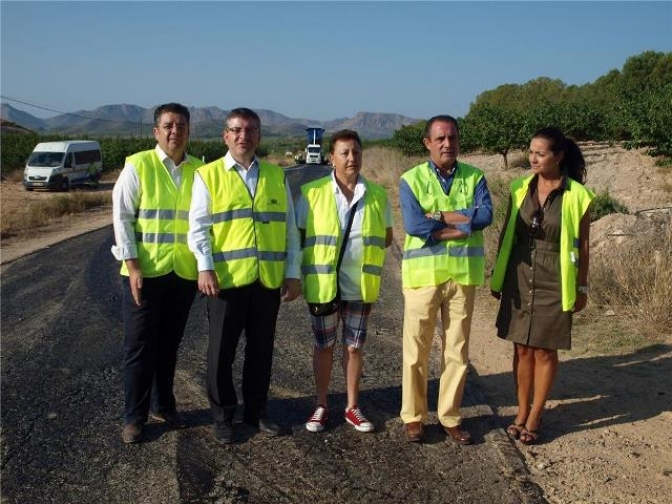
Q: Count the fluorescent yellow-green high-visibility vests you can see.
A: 5